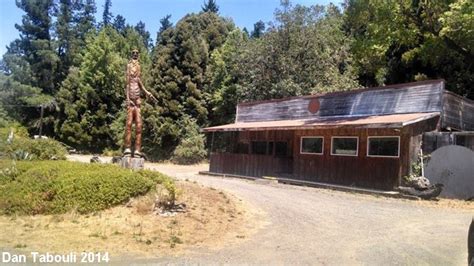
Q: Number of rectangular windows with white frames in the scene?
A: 3